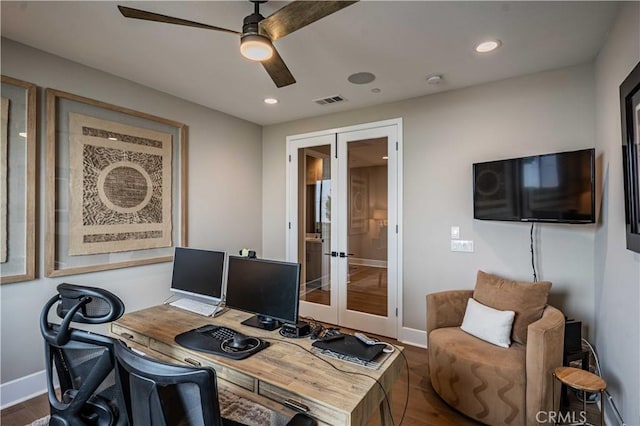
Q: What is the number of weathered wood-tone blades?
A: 3